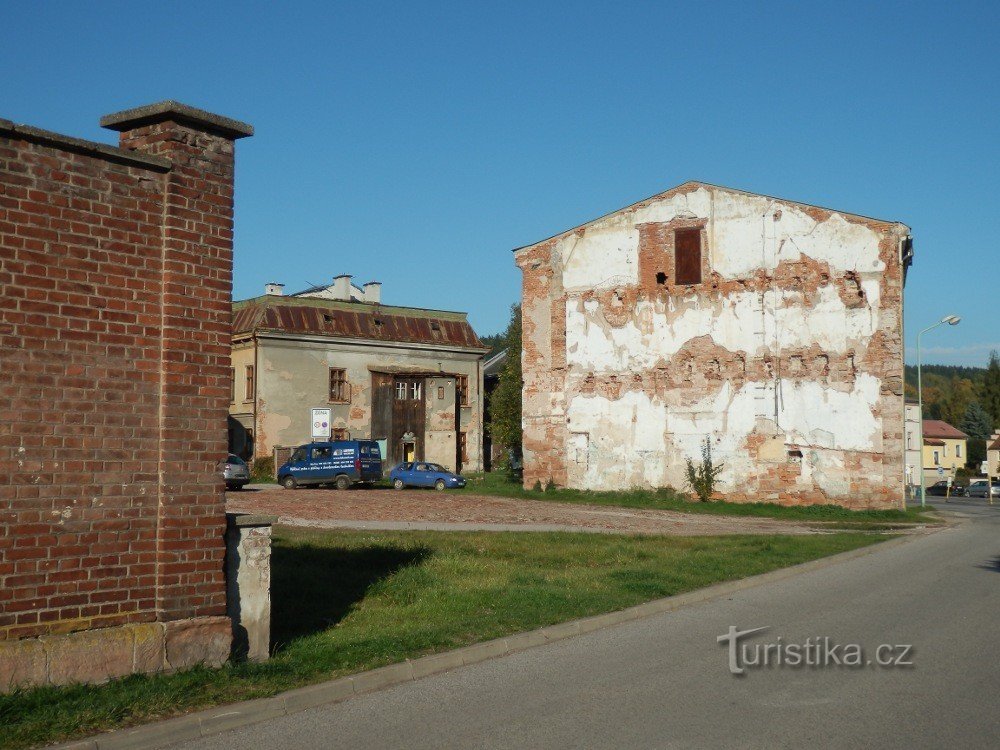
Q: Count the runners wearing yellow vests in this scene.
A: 0